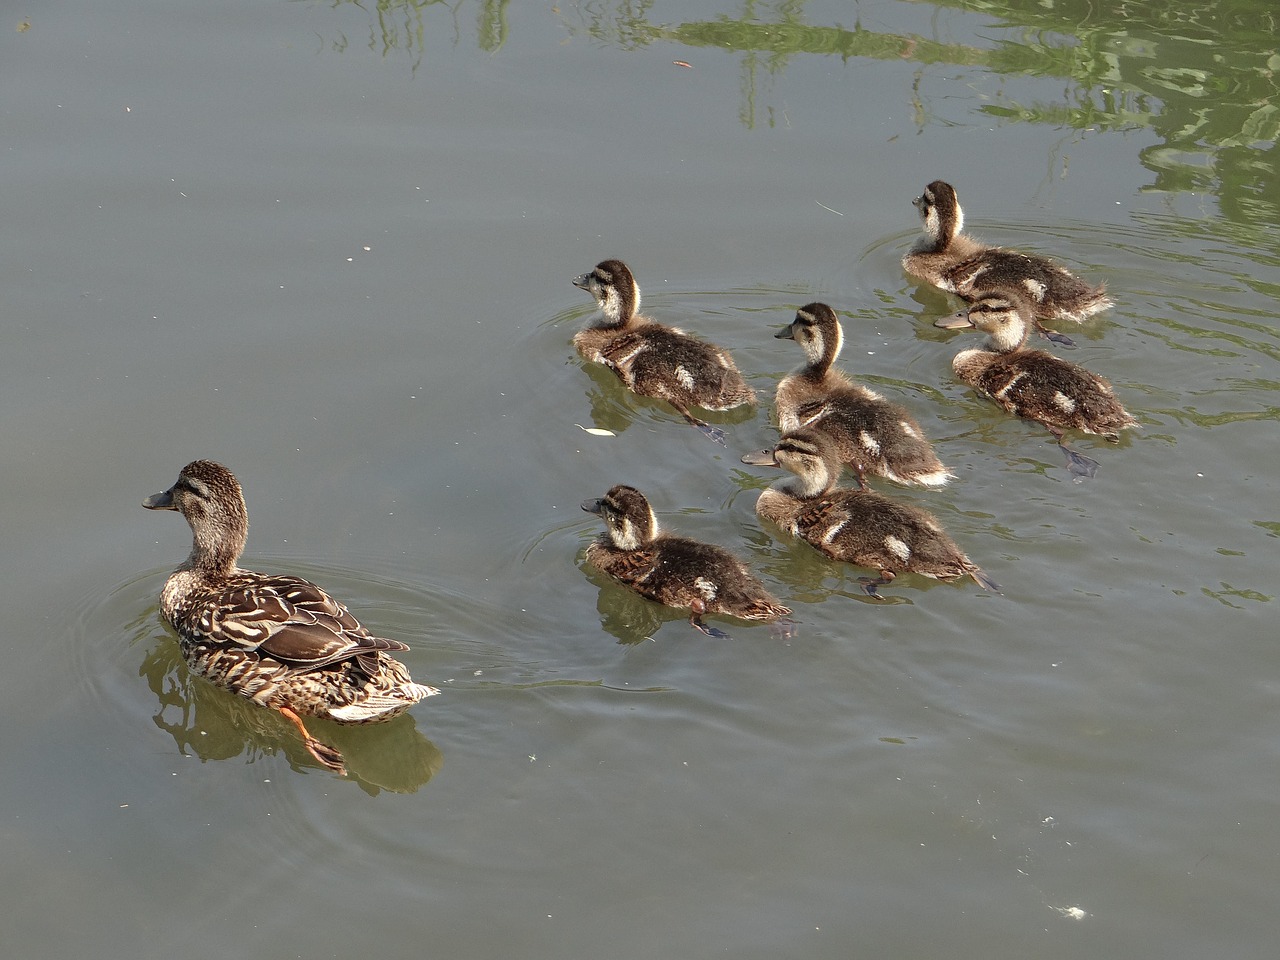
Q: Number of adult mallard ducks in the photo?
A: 1